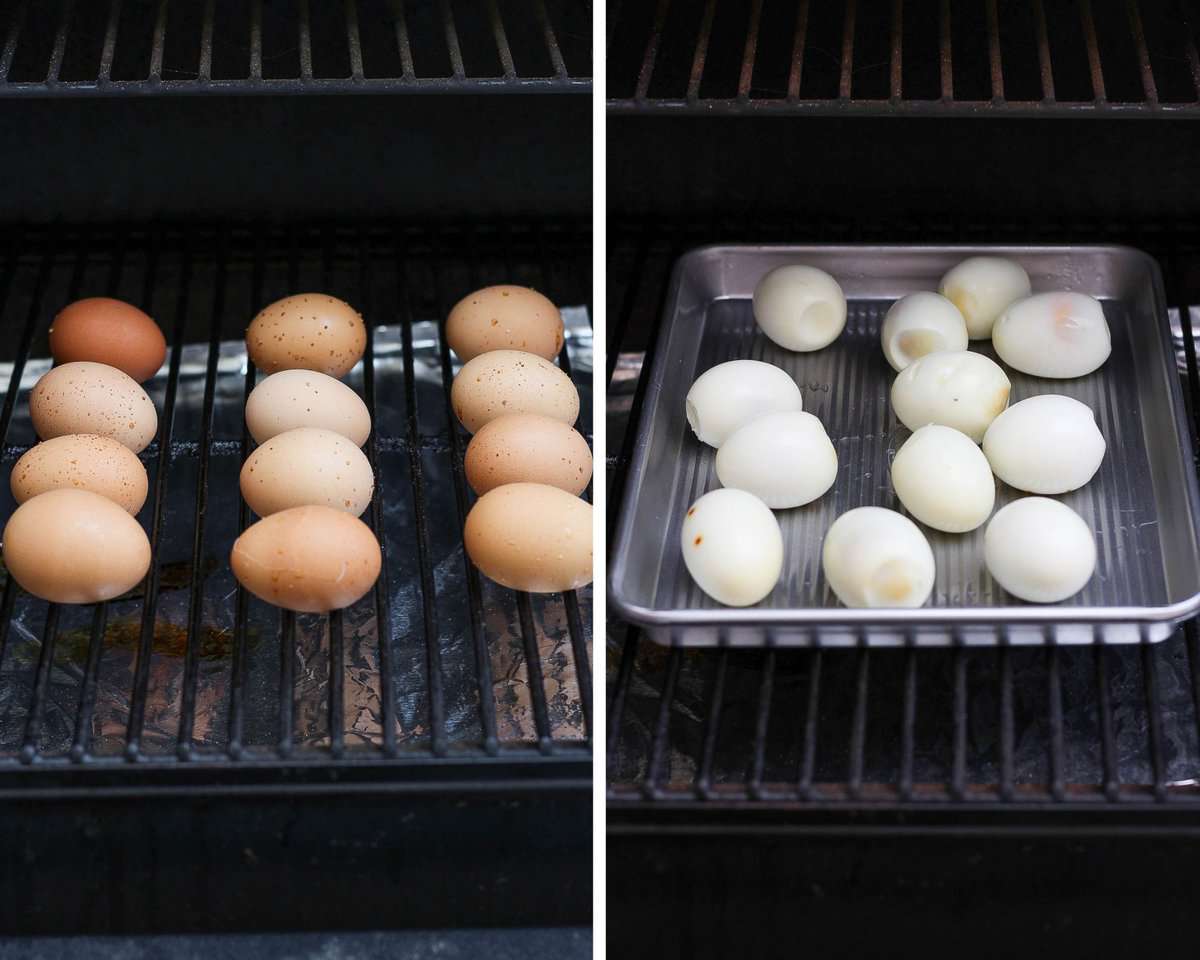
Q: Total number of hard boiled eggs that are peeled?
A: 12